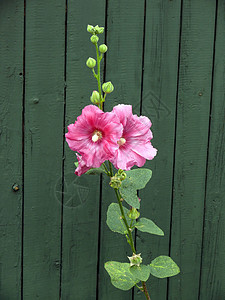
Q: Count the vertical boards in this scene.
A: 7